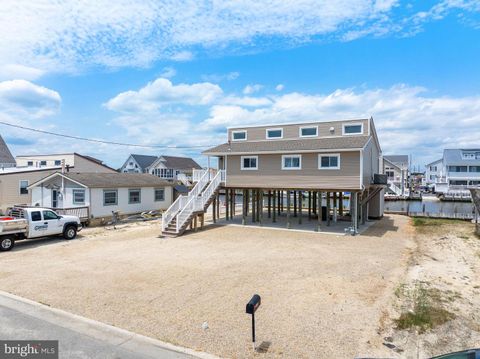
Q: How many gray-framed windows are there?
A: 4